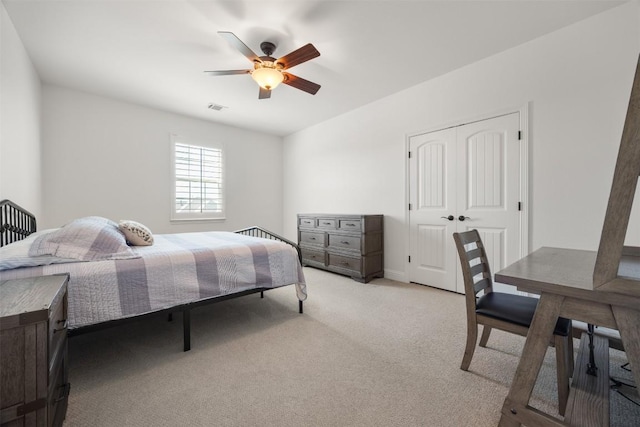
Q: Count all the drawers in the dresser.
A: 7